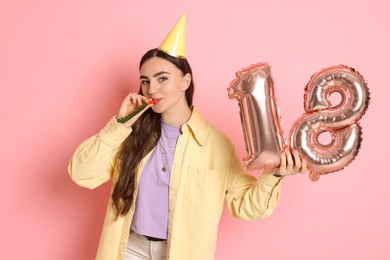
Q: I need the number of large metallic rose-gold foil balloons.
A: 2